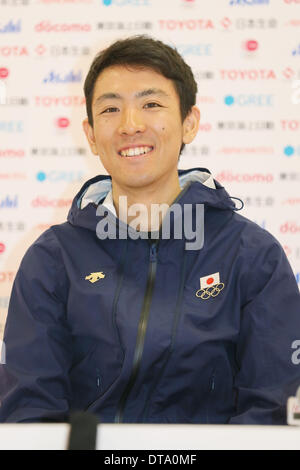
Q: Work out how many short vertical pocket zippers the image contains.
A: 2